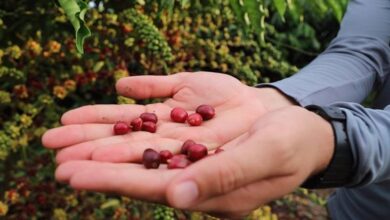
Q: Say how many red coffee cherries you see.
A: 12